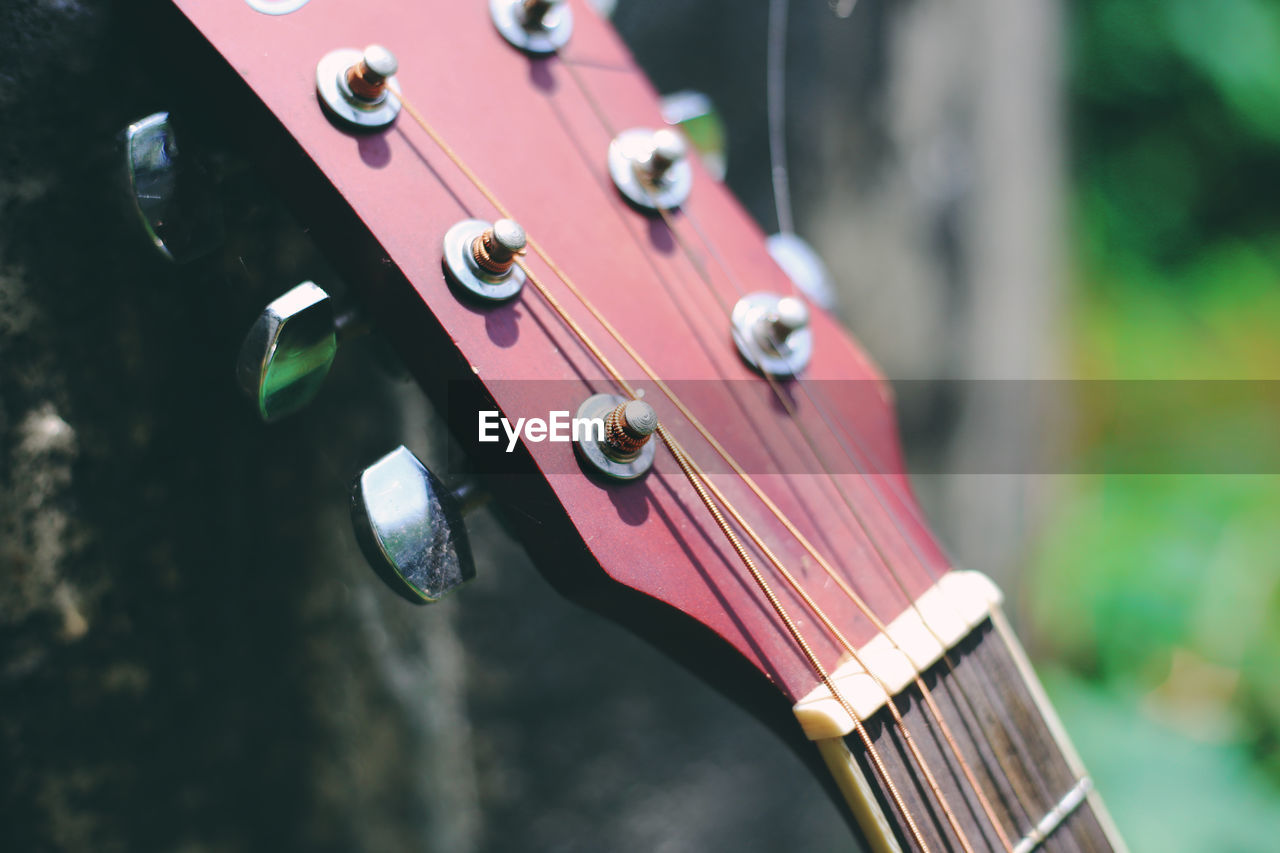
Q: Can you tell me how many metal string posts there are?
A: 6